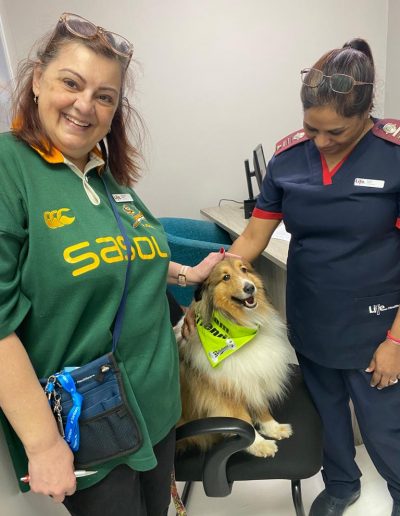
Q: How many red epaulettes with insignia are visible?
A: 2